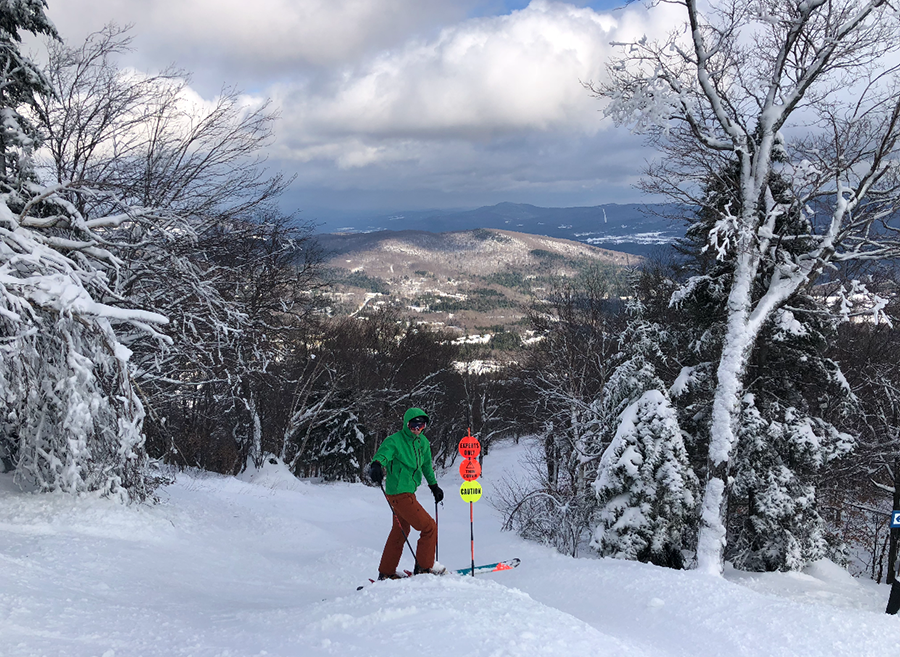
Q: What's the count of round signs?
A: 3